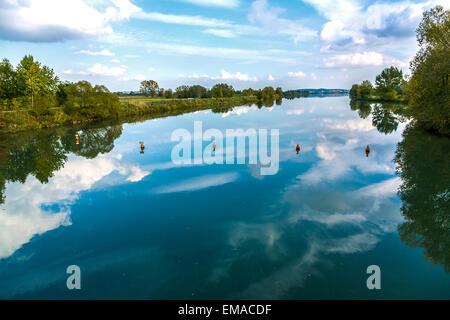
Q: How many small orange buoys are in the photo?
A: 5